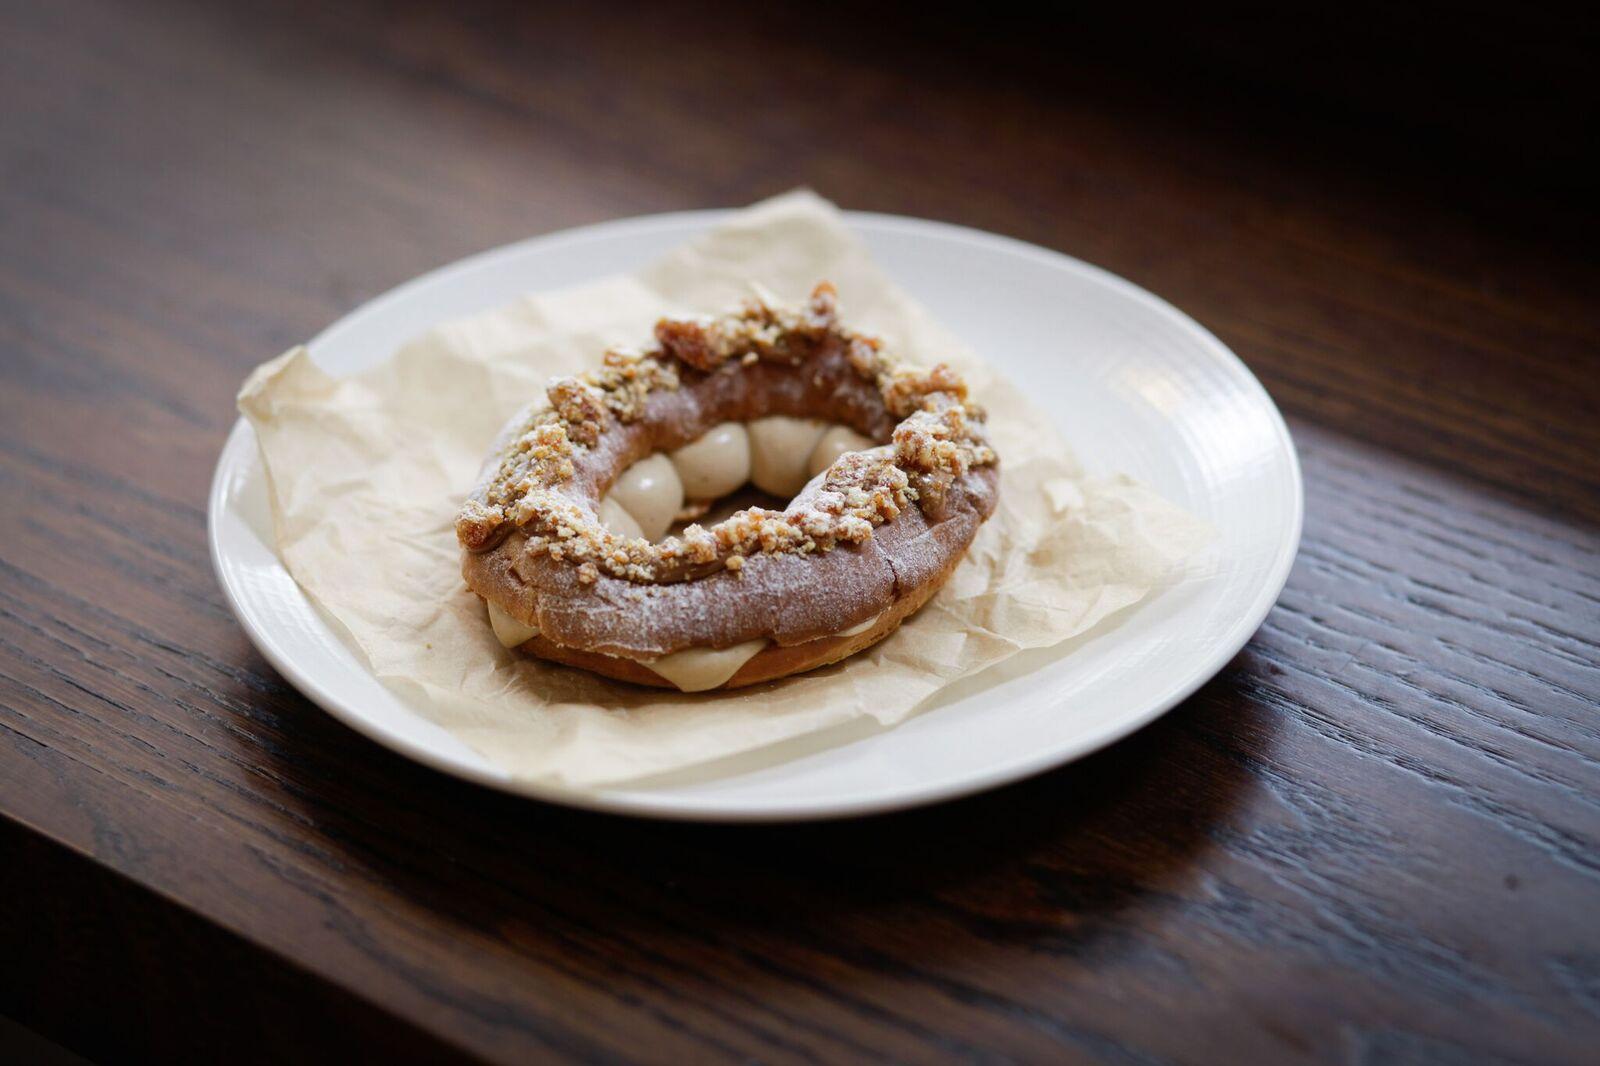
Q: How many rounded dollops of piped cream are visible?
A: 5